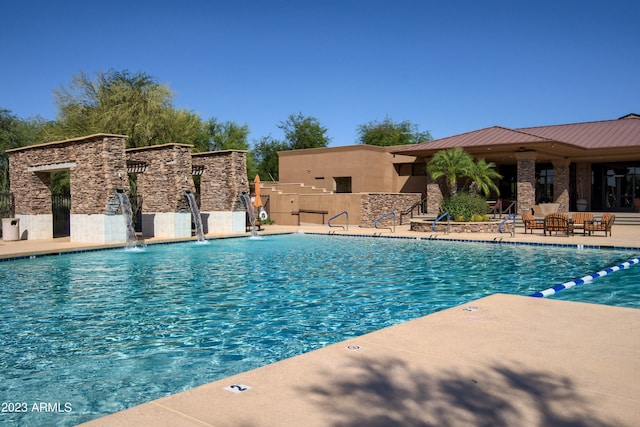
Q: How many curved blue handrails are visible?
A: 4